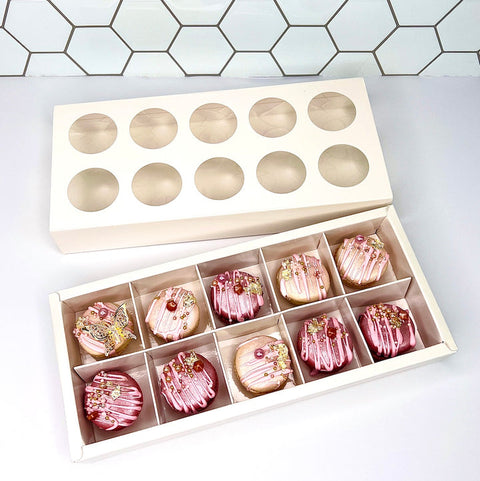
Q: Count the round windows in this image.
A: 10